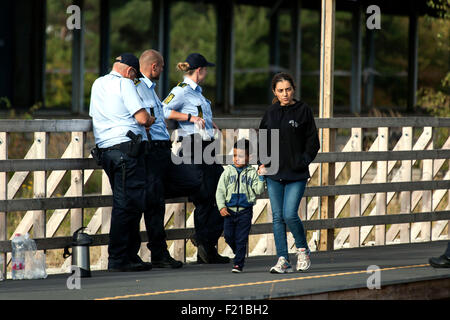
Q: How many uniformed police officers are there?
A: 3